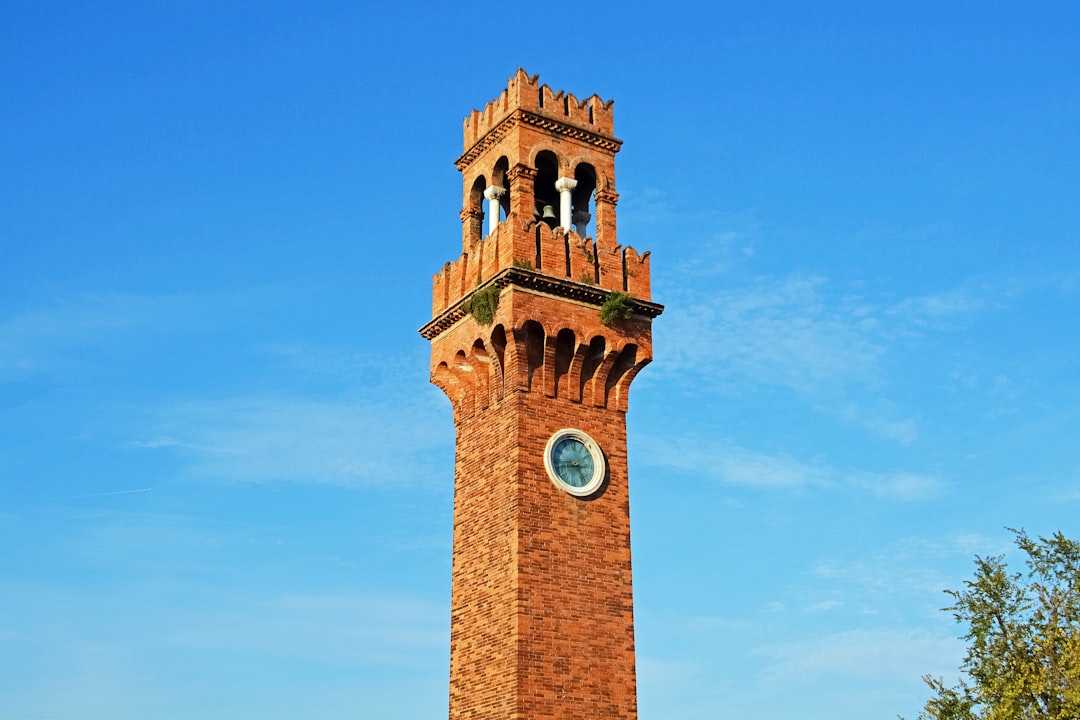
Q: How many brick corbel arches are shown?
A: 8